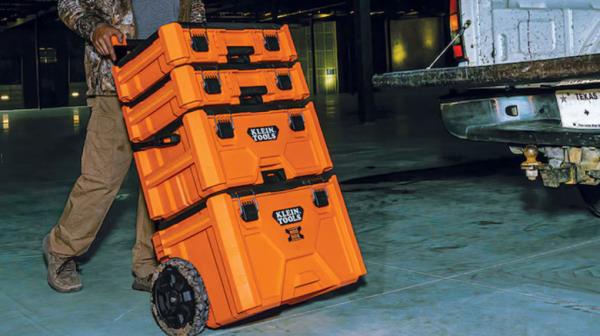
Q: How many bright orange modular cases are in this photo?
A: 4